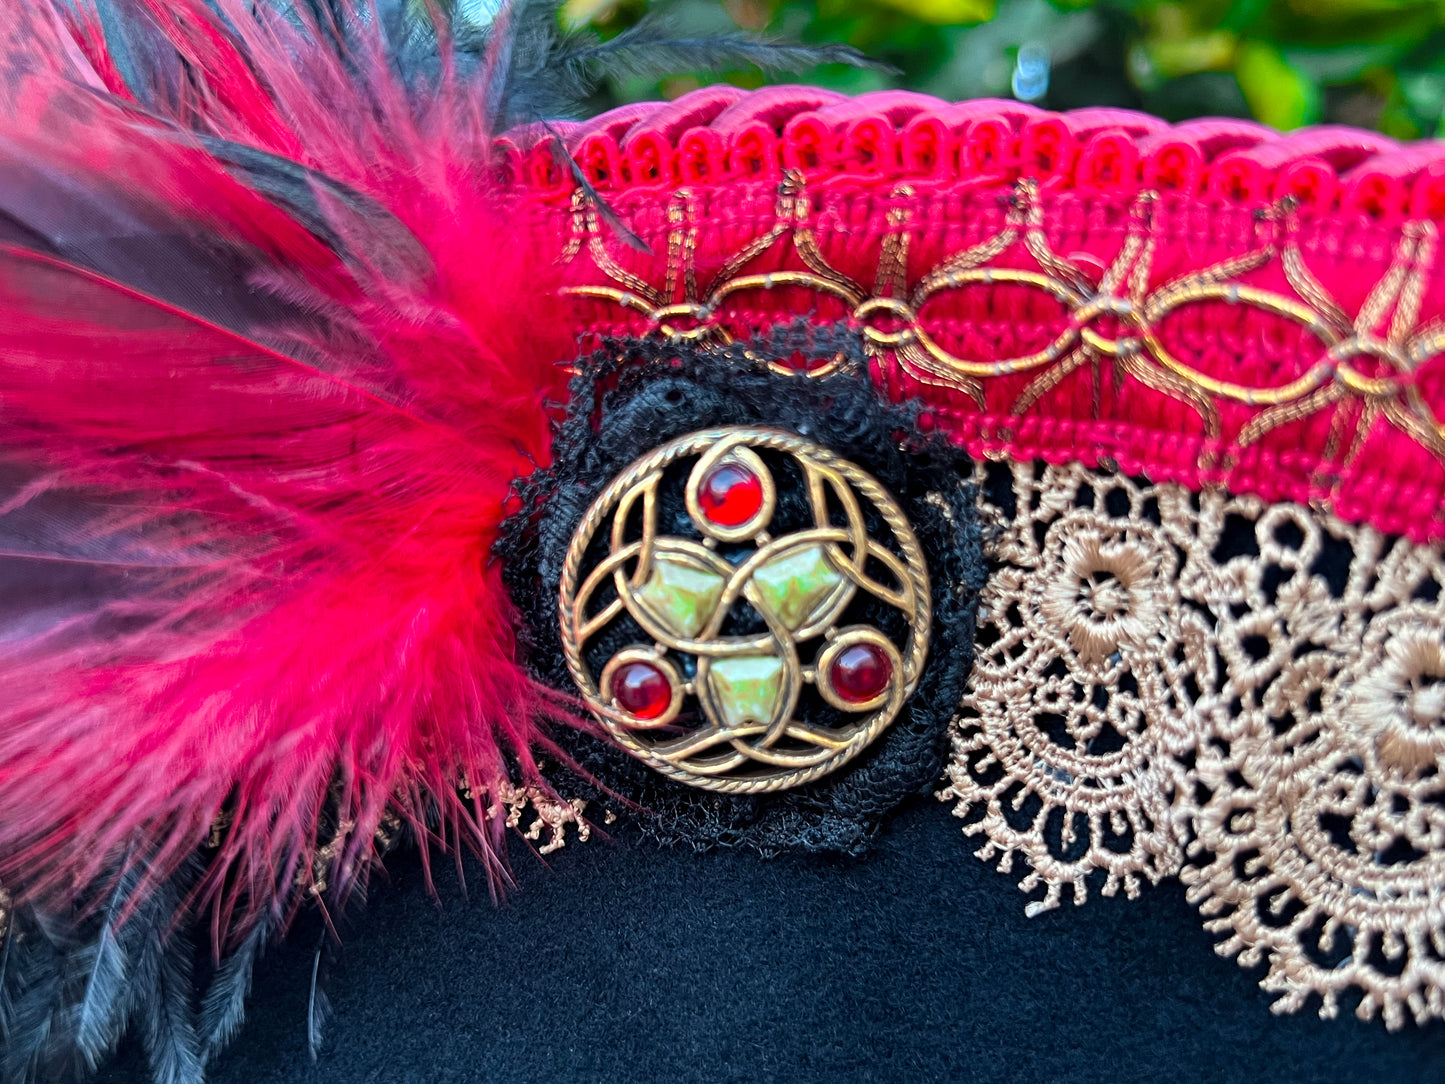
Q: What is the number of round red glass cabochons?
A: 3